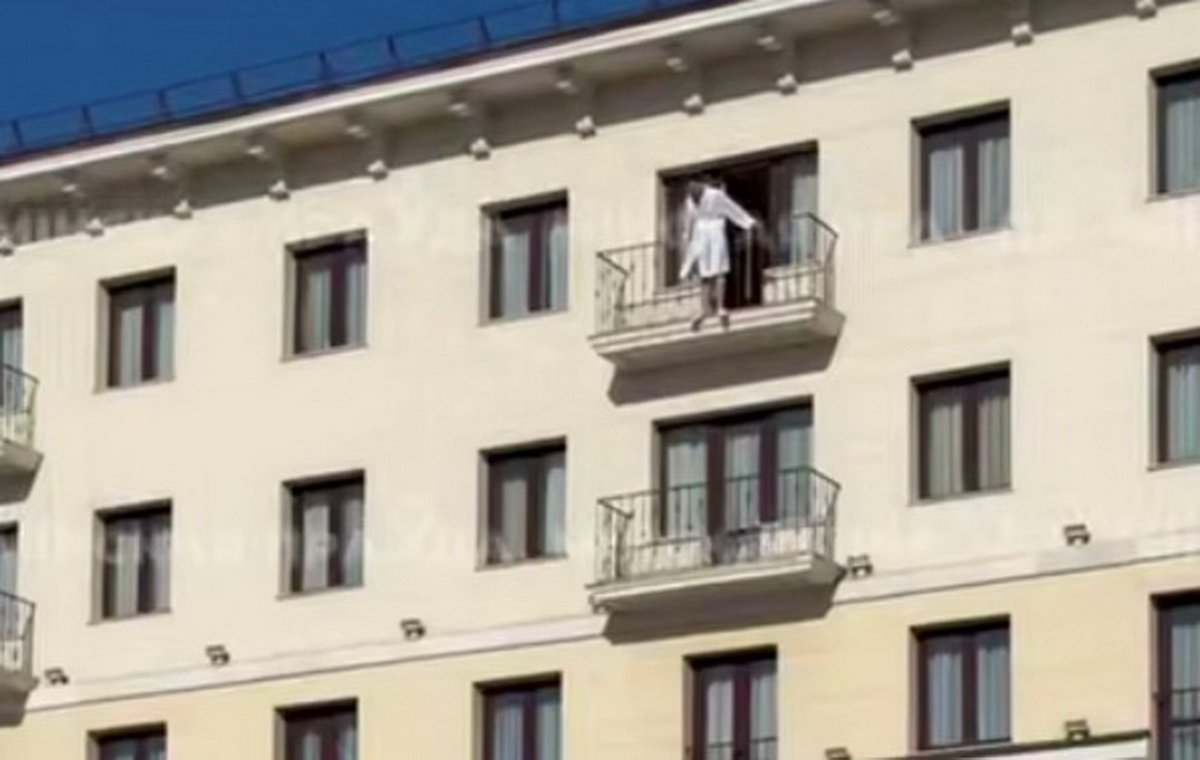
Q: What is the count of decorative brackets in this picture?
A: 12